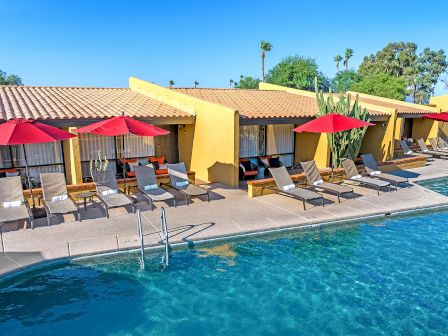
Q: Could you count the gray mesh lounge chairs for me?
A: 13